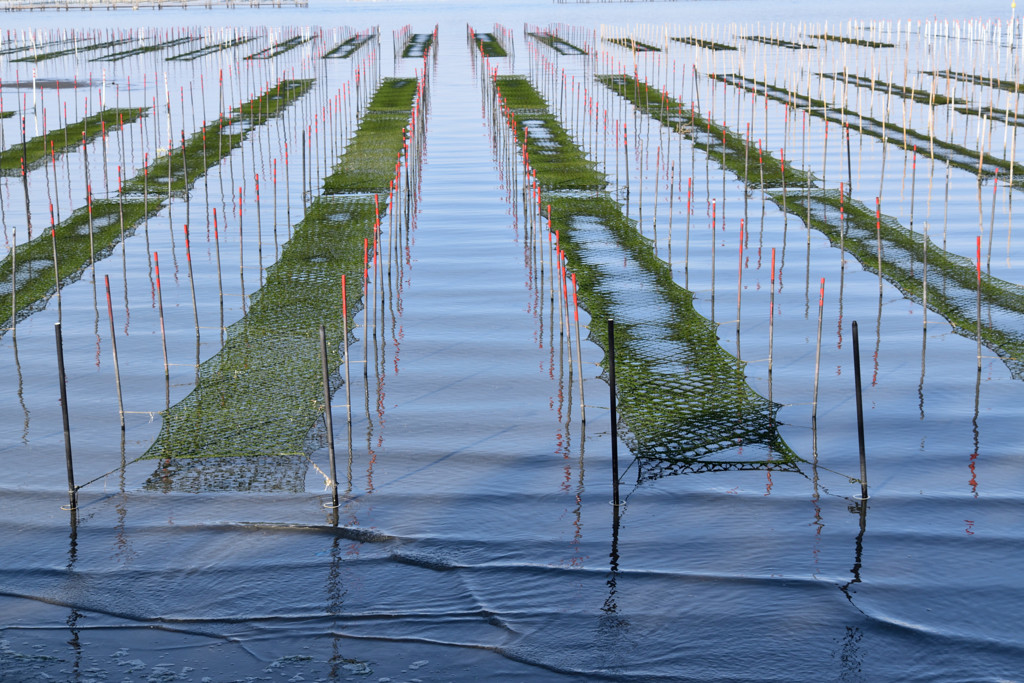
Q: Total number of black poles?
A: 4